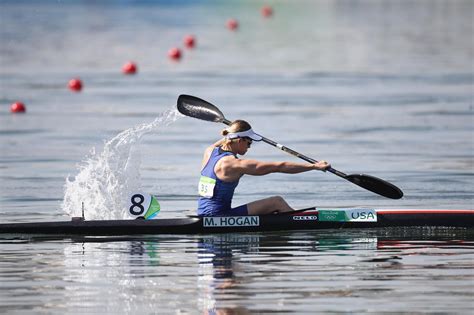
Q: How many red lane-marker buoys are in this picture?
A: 7